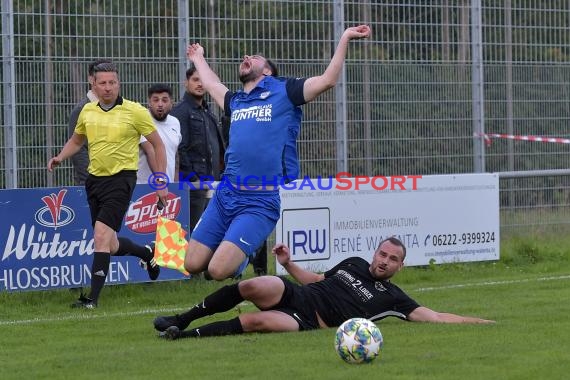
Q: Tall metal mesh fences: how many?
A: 1